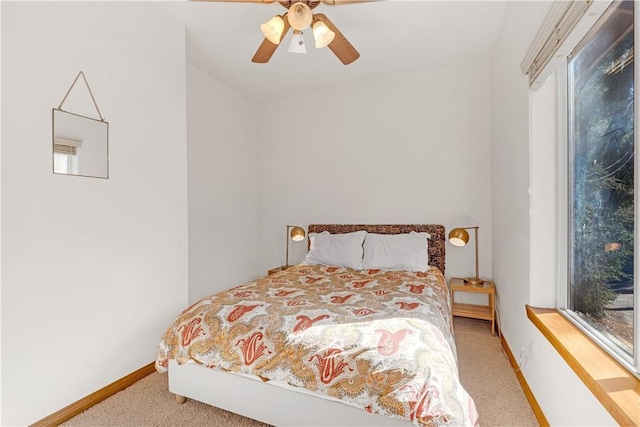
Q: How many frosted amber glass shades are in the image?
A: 3